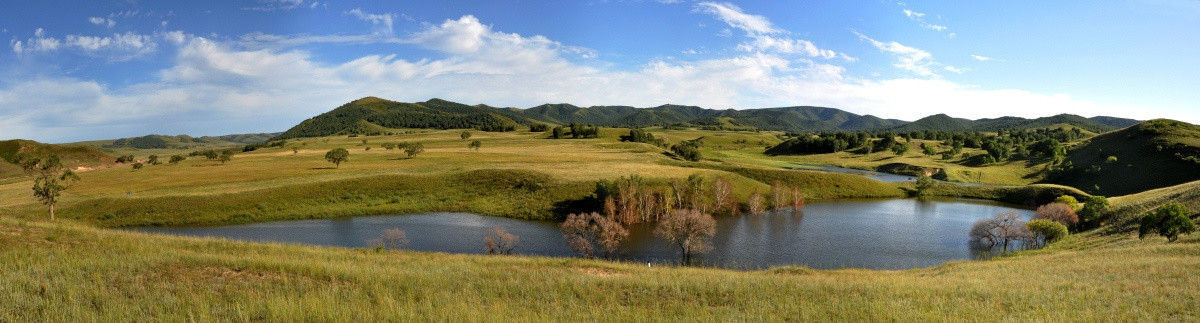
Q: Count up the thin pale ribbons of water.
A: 1